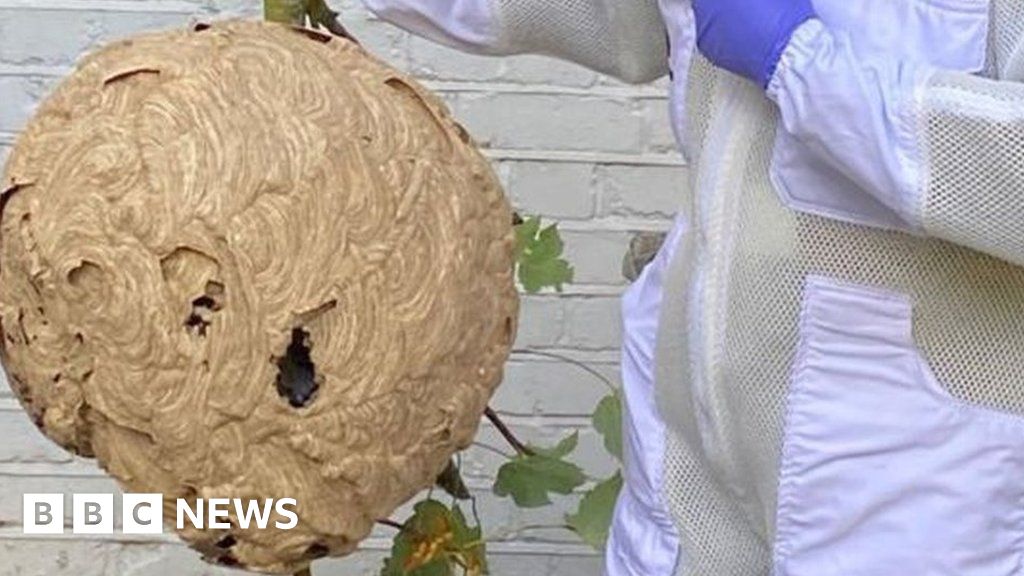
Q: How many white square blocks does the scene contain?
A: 3